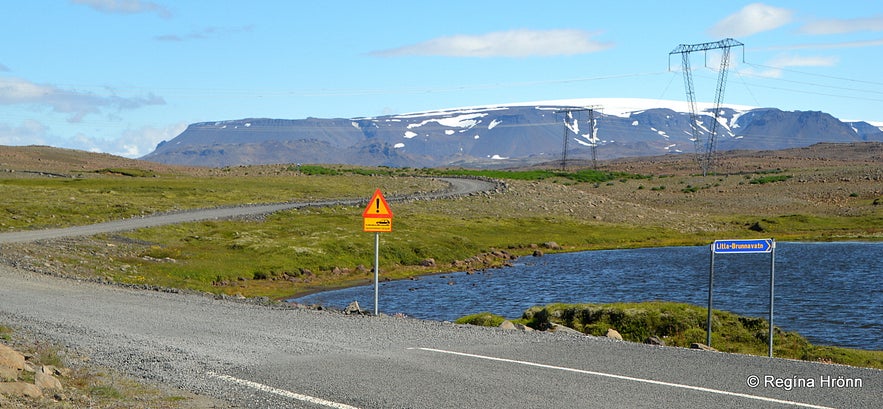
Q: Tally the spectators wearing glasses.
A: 0